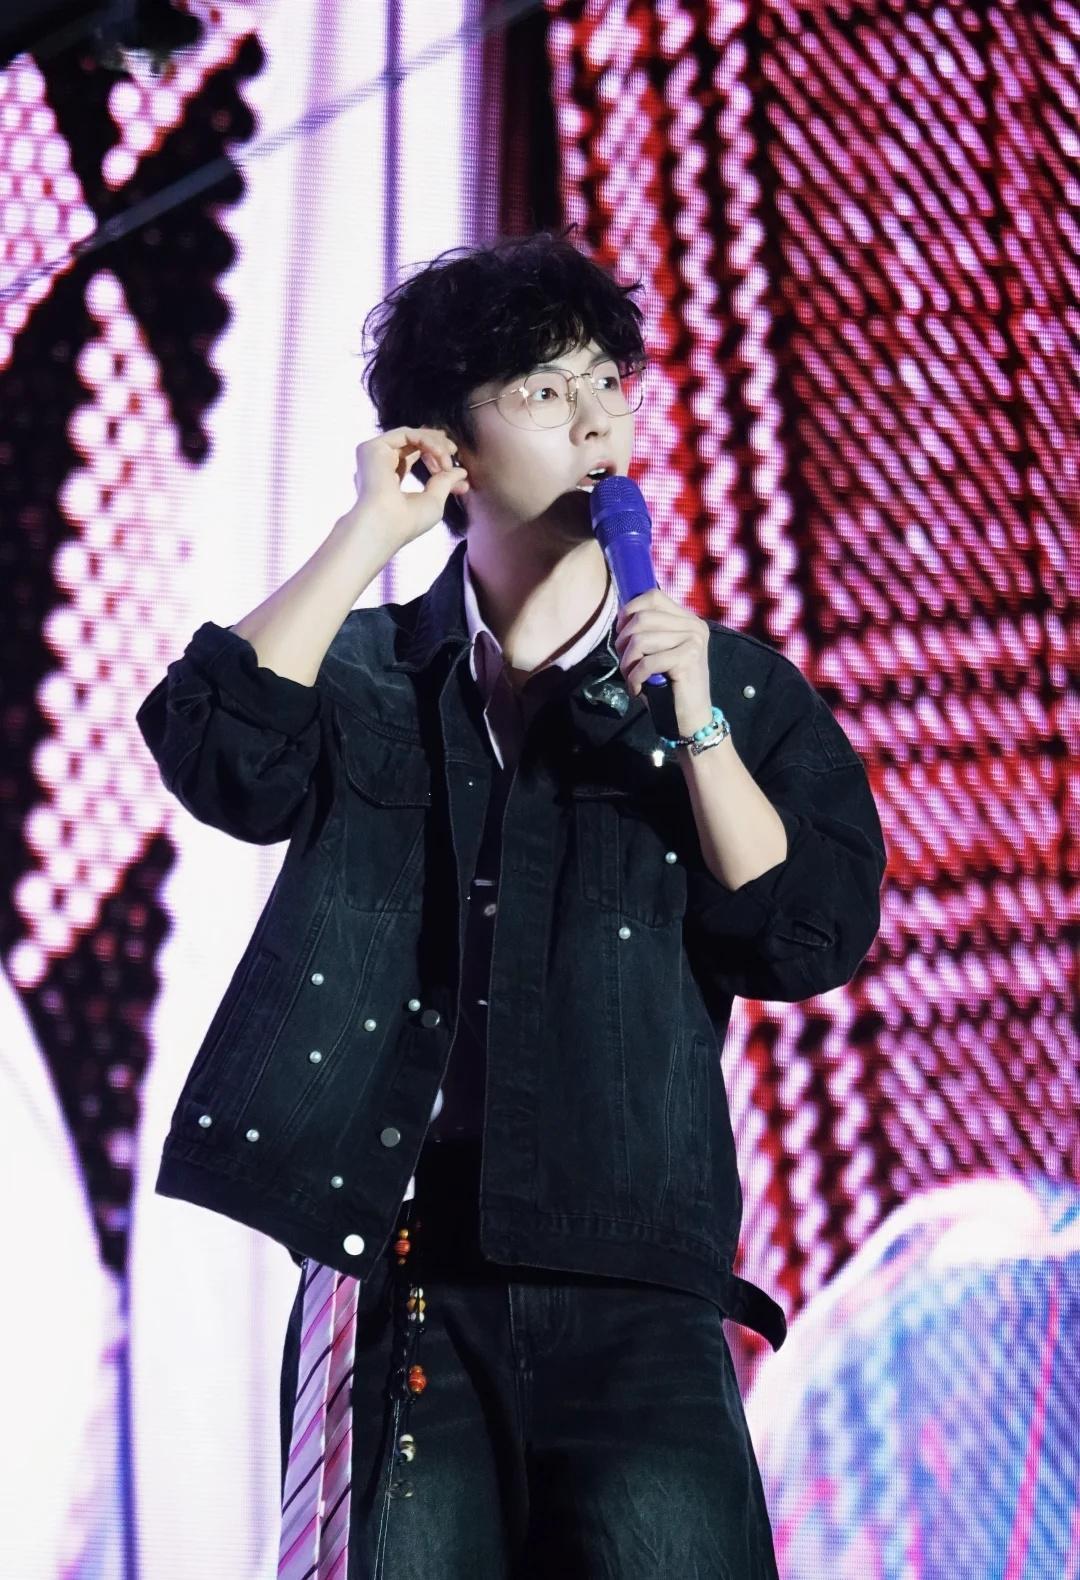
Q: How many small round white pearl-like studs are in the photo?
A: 10